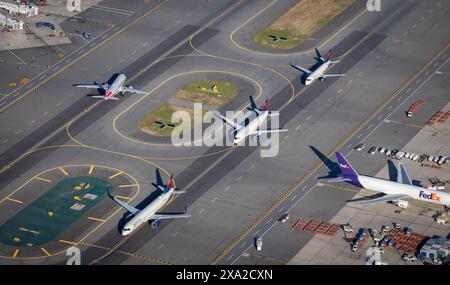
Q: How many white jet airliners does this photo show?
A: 5